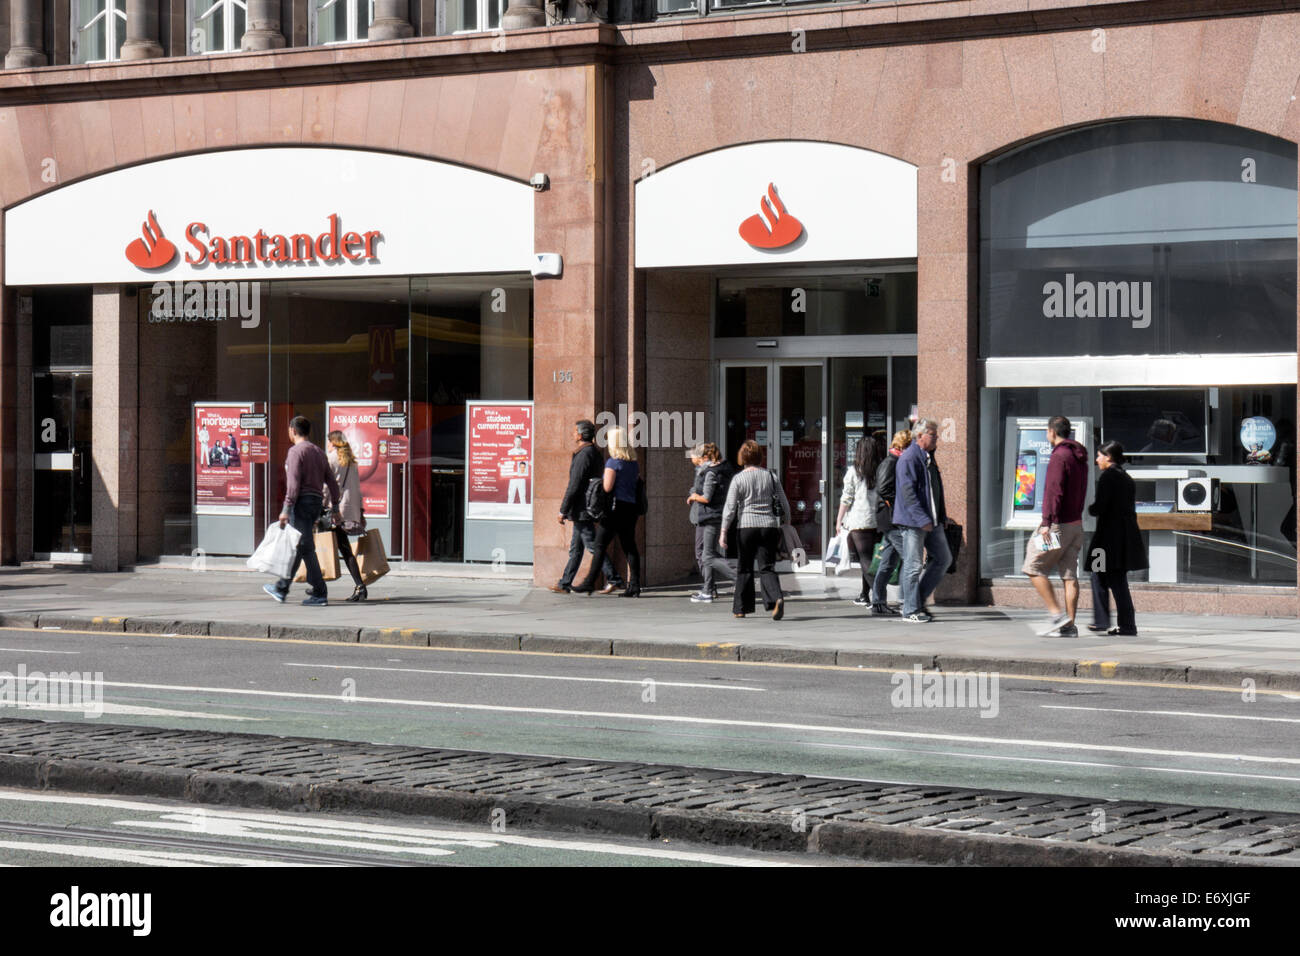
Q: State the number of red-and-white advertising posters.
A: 3